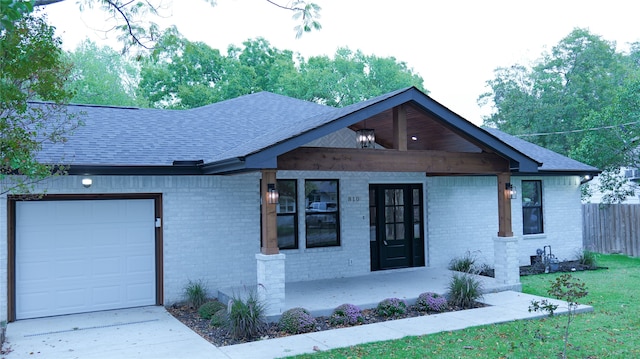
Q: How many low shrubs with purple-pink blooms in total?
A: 4